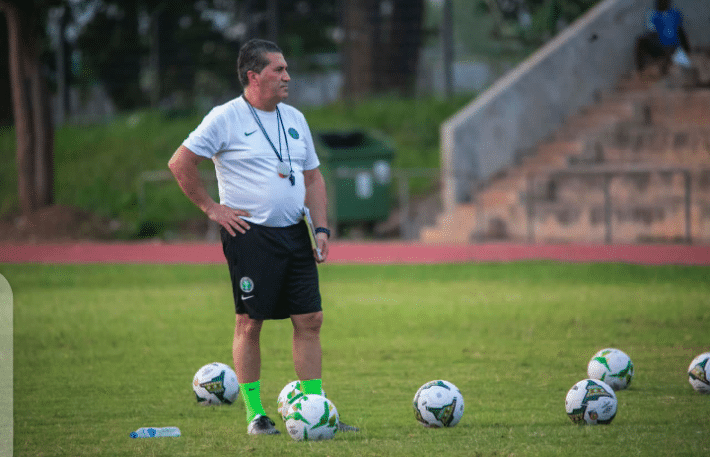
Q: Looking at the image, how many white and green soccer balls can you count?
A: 7